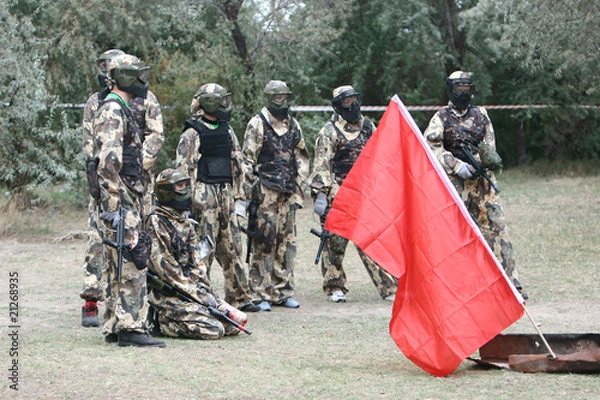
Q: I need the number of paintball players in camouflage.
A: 7